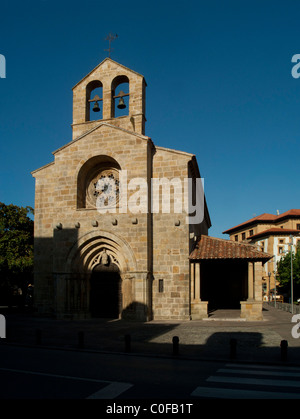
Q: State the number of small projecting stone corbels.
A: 6